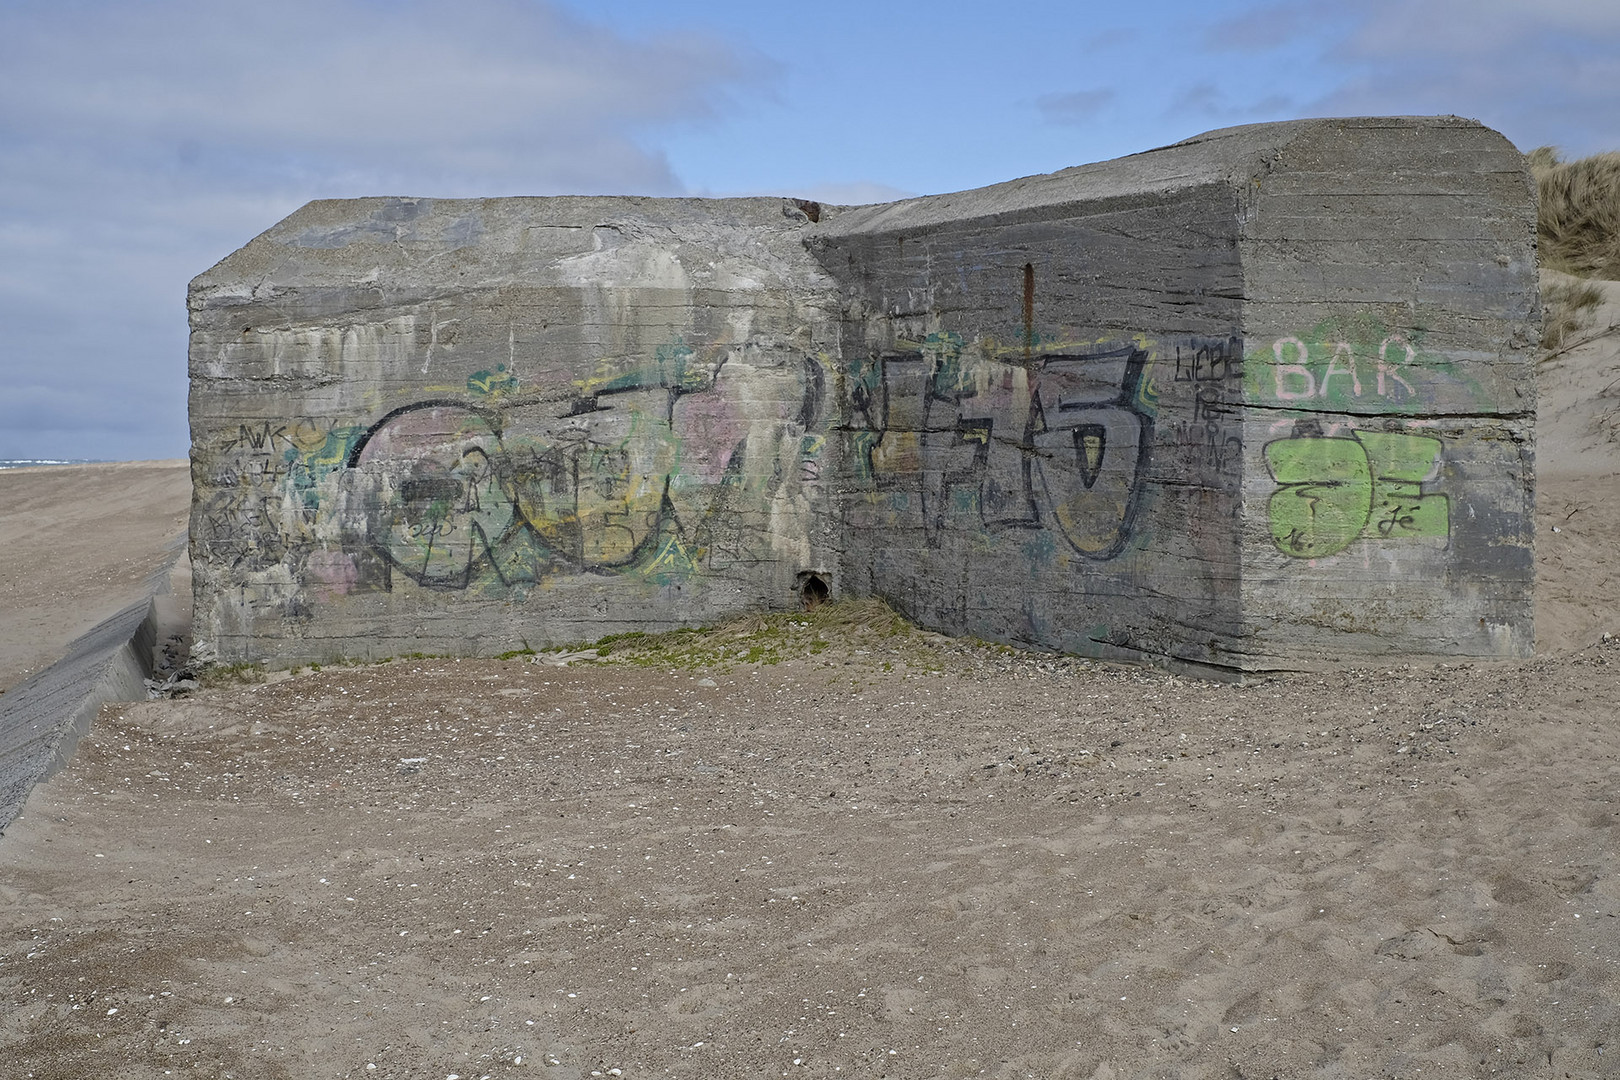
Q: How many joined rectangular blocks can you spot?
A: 2